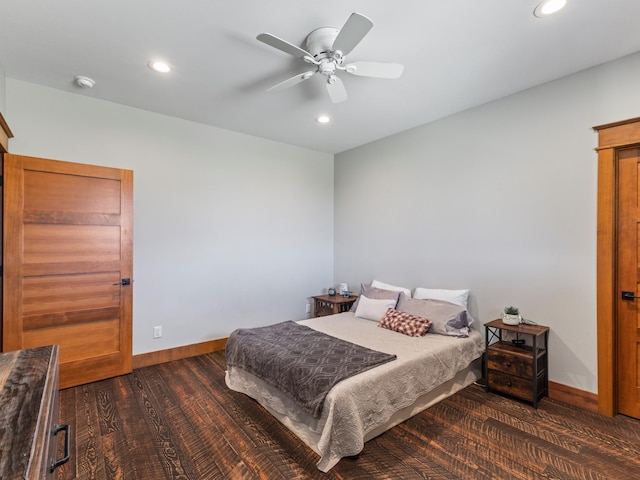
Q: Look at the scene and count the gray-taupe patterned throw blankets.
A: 1